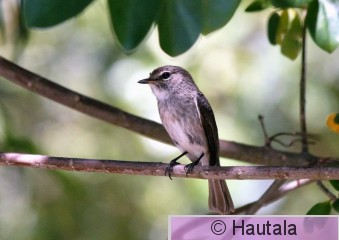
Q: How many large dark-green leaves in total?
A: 4